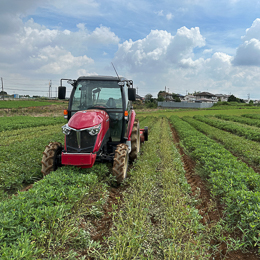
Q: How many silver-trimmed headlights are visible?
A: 2